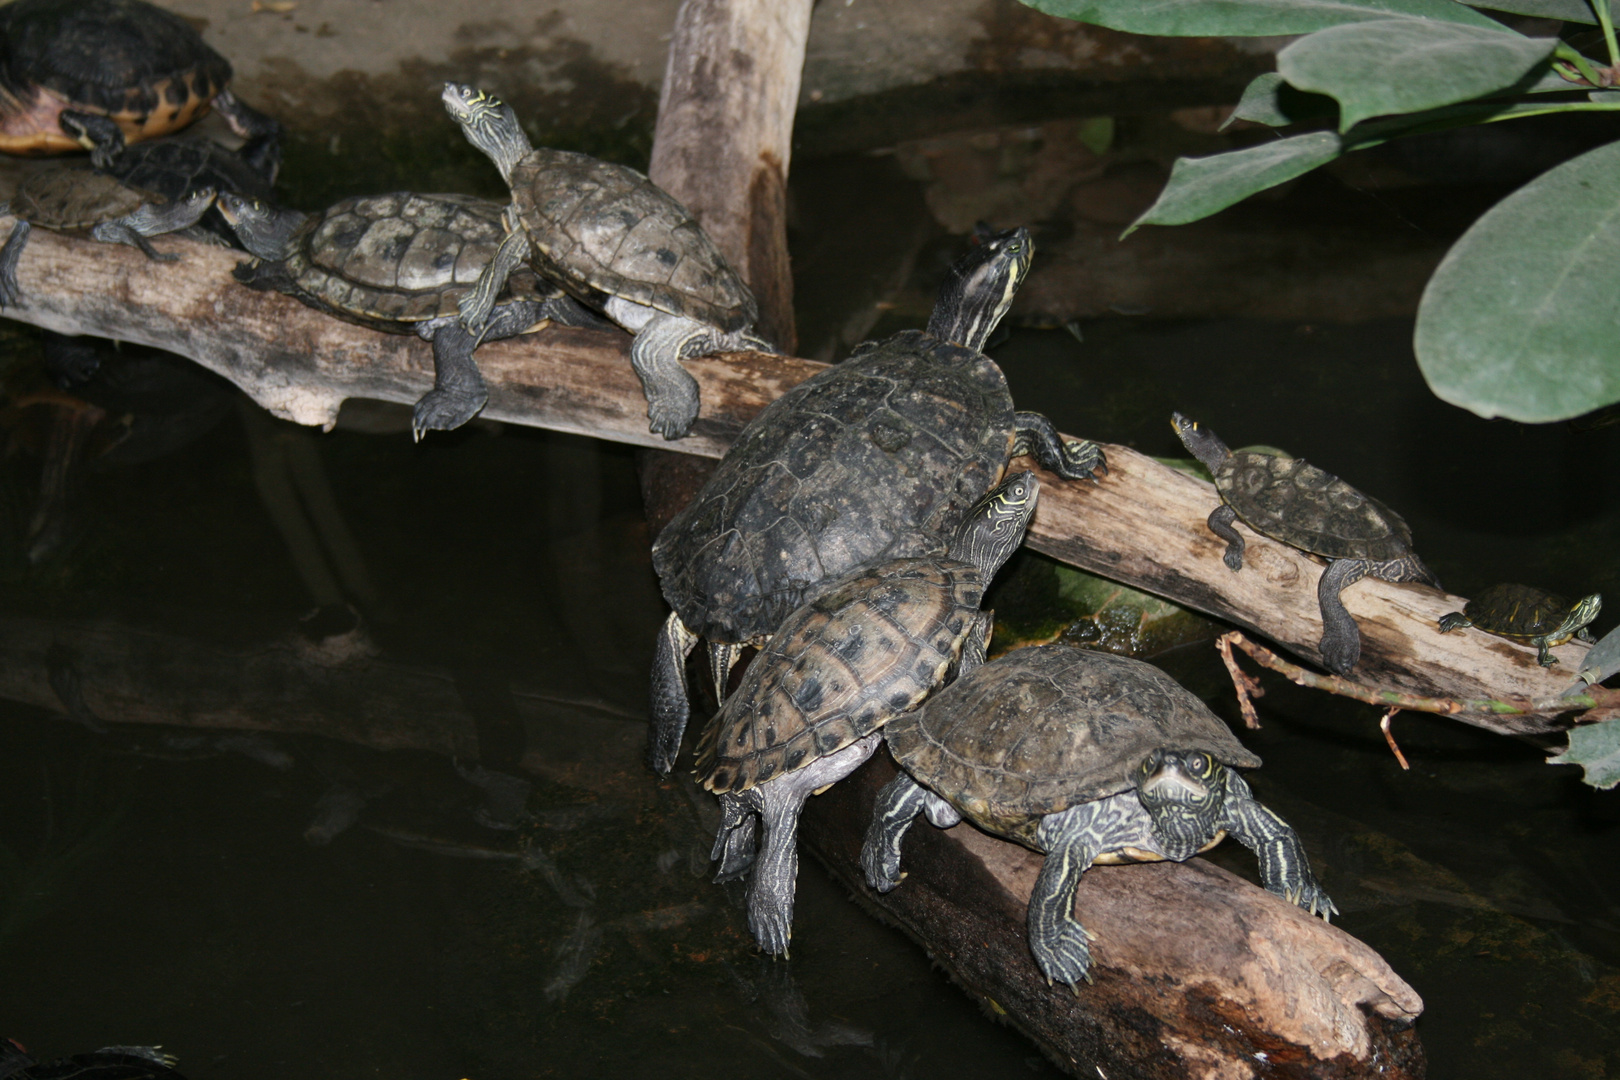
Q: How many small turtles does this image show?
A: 2